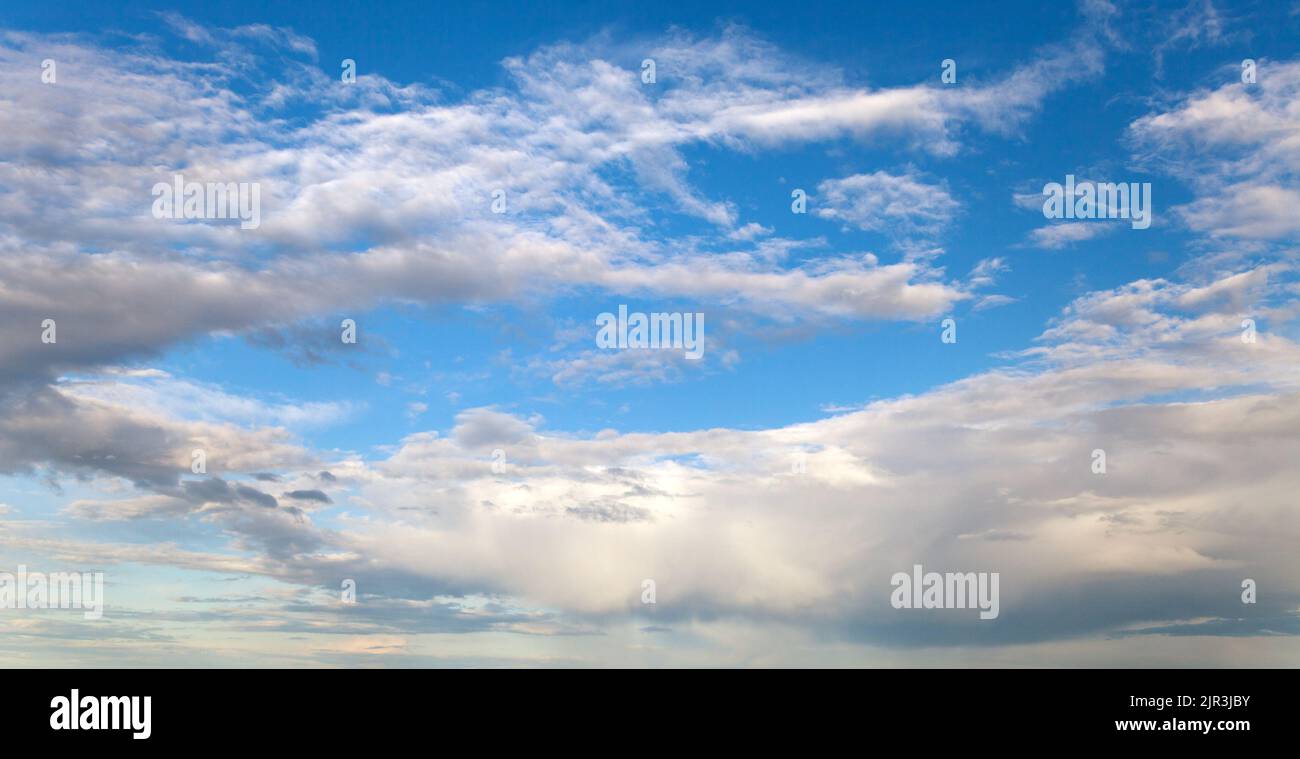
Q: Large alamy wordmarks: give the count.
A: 6